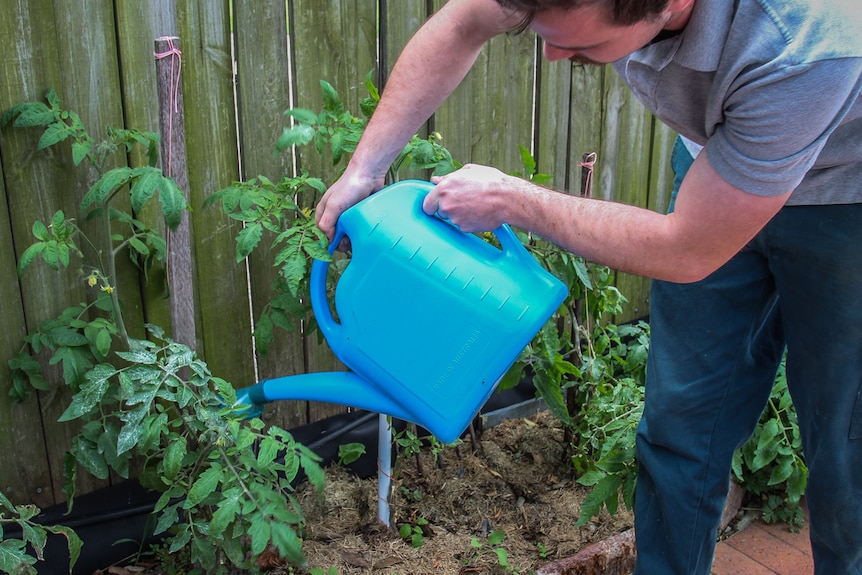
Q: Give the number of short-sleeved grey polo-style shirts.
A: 1